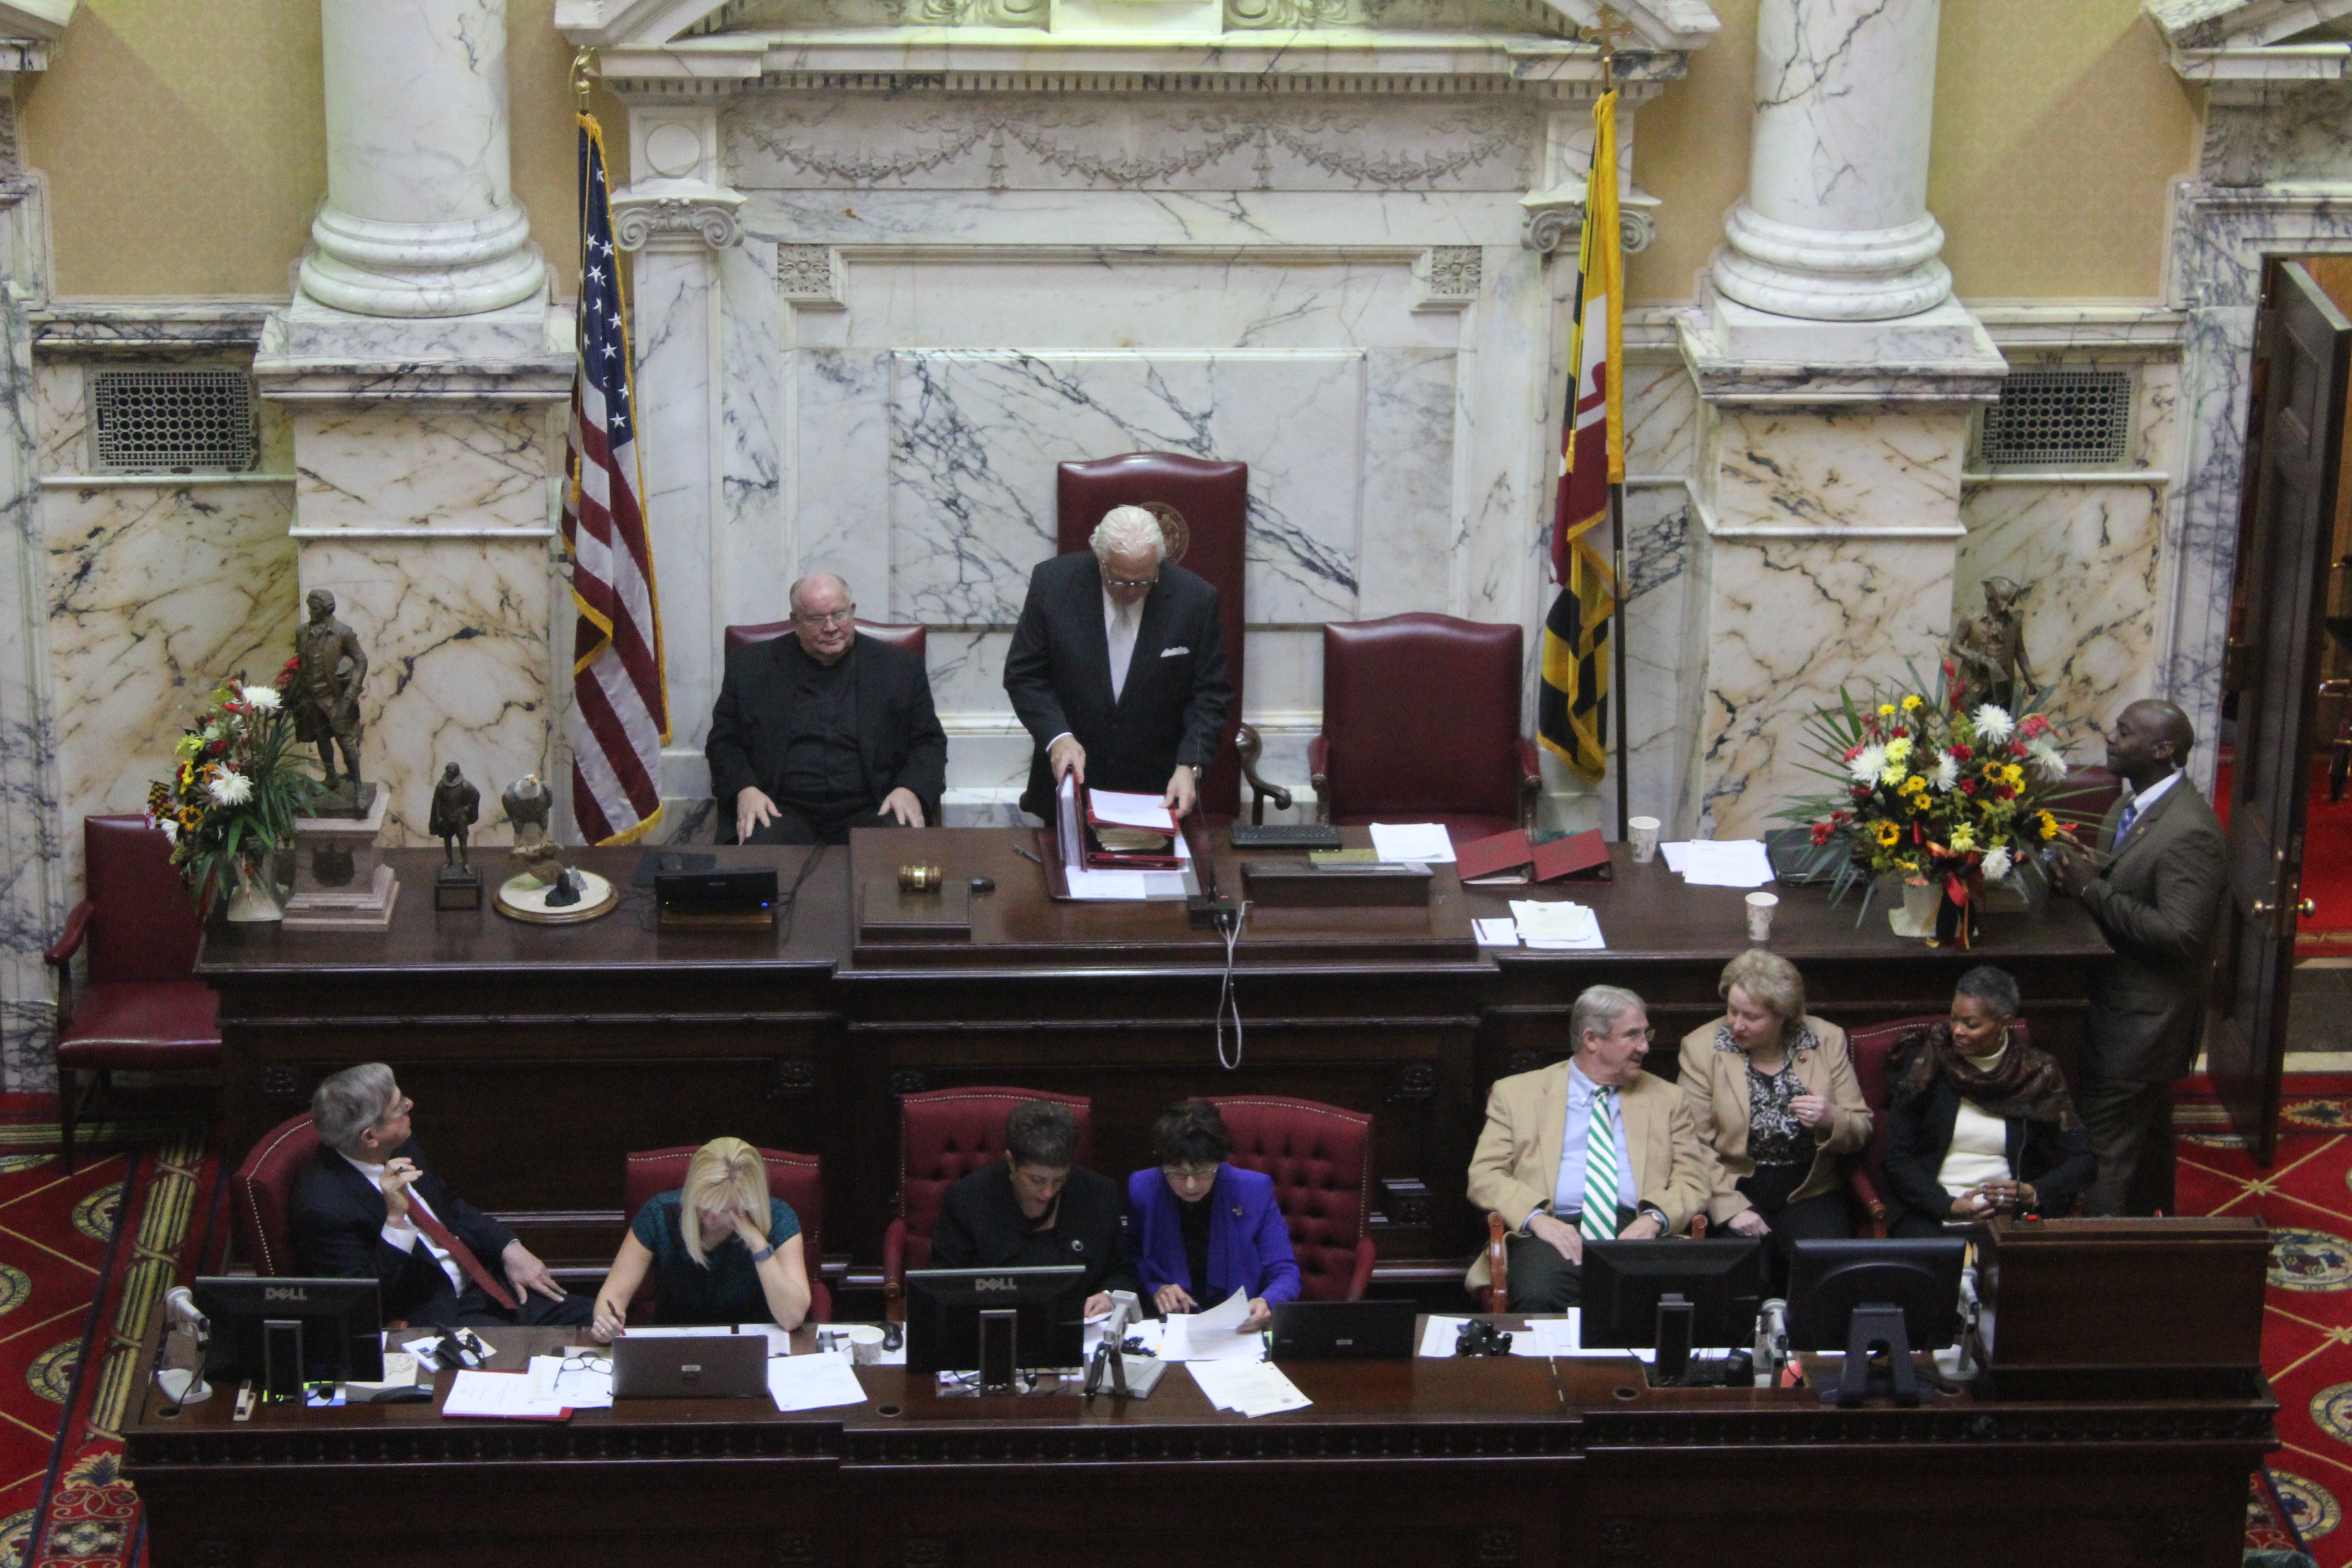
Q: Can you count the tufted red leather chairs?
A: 2